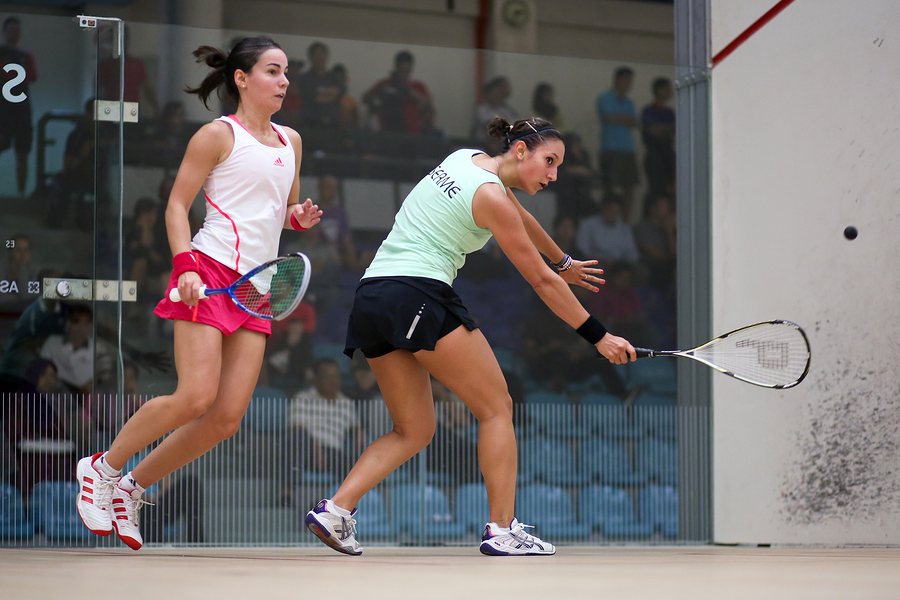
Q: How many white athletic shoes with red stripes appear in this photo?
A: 2